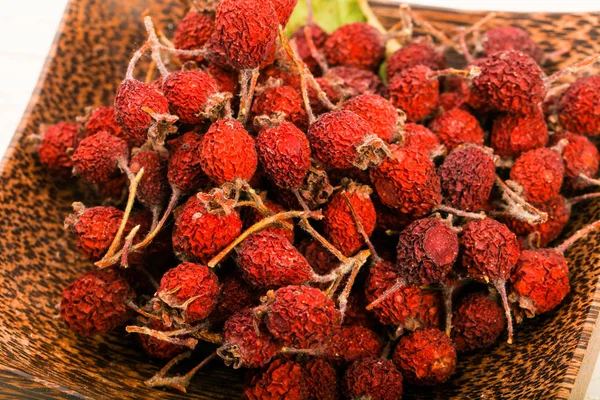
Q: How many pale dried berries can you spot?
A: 0